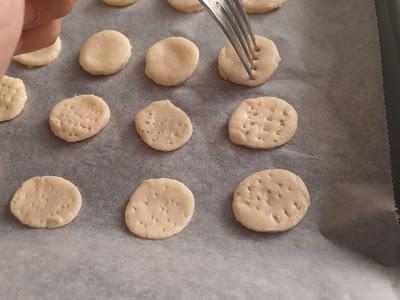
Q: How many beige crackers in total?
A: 14